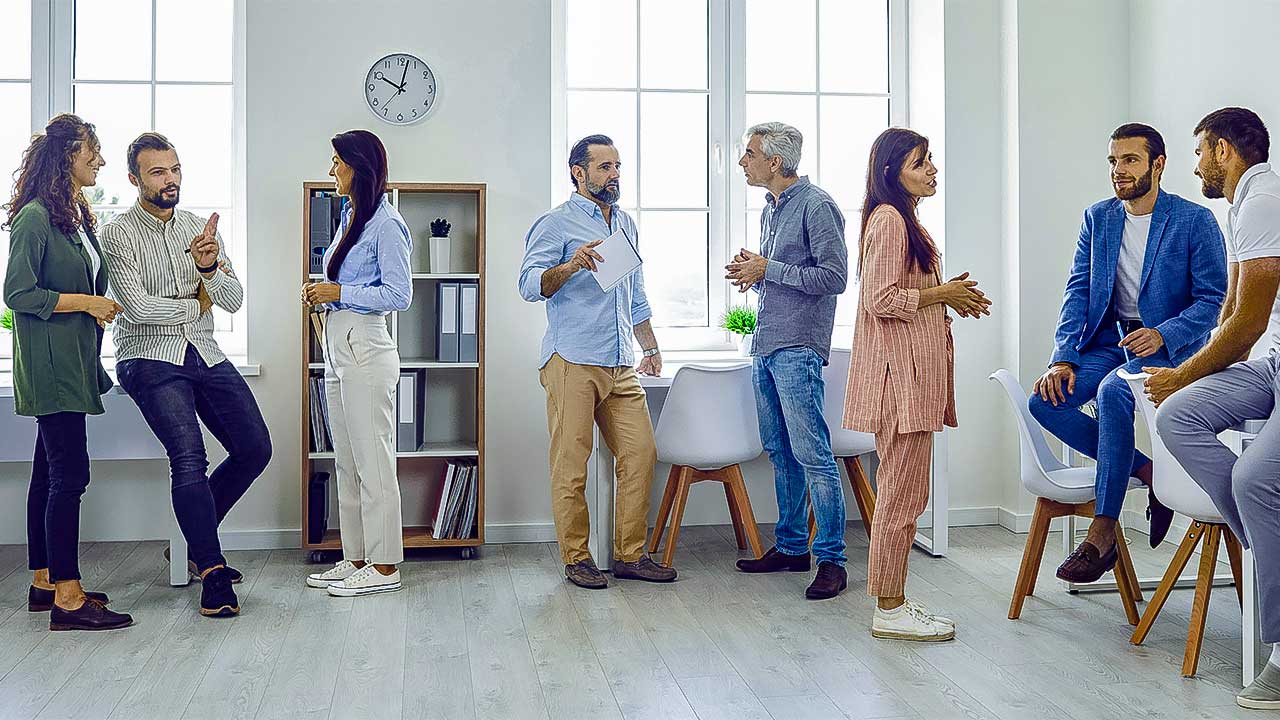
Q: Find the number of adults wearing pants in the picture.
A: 8